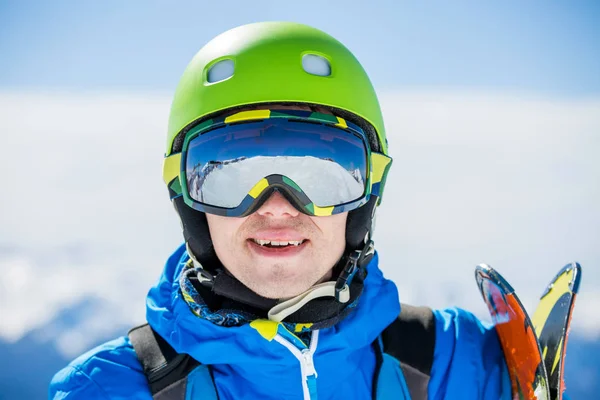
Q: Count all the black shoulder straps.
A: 2